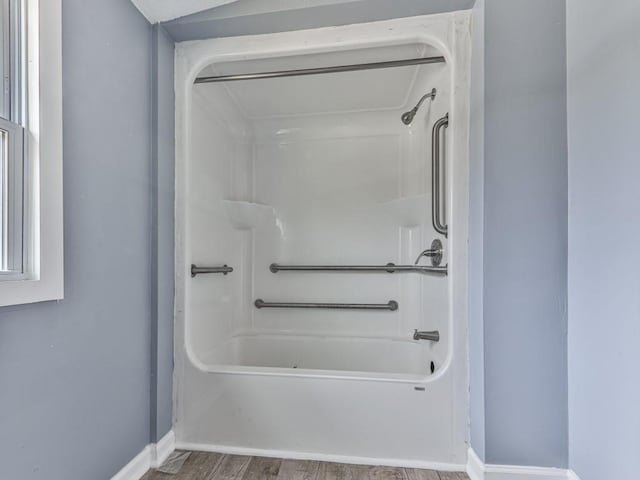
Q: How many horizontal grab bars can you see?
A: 3